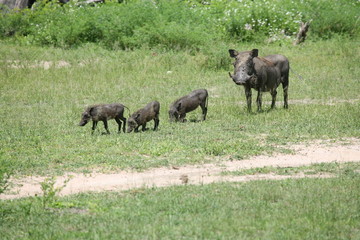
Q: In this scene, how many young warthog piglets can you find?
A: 3